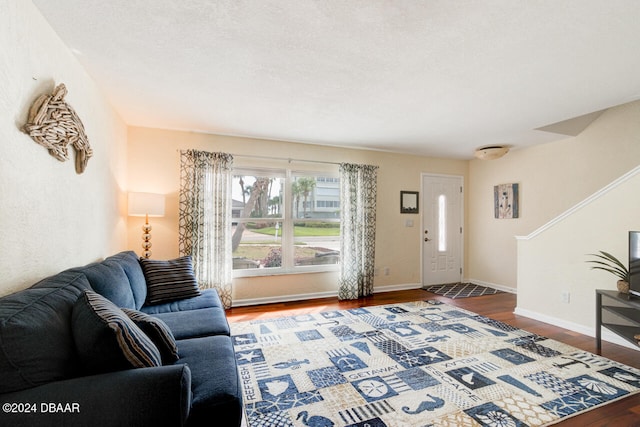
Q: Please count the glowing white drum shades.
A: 1